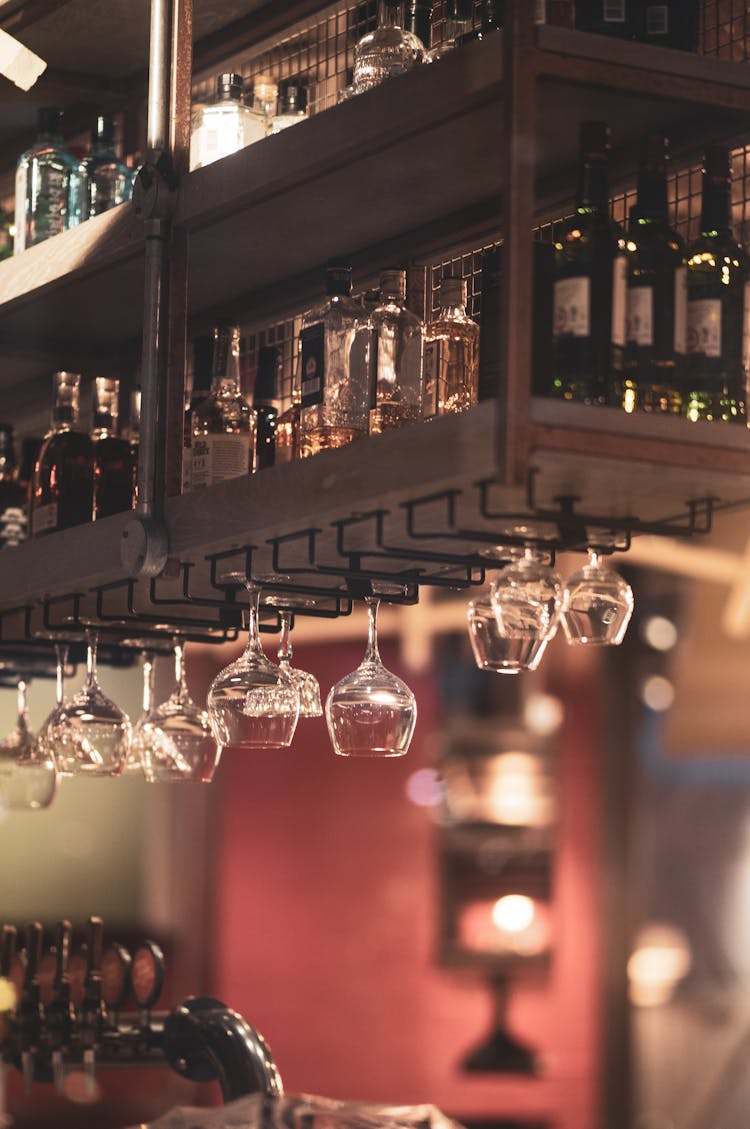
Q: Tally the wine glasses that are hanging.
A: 11